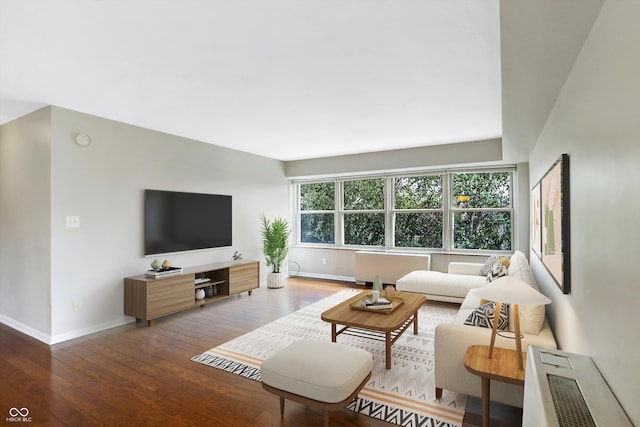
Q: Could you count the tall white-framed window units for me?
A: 4